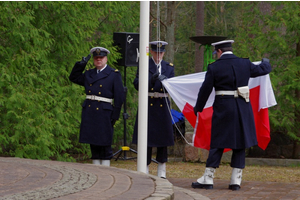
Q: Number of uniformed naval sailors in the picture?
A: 3